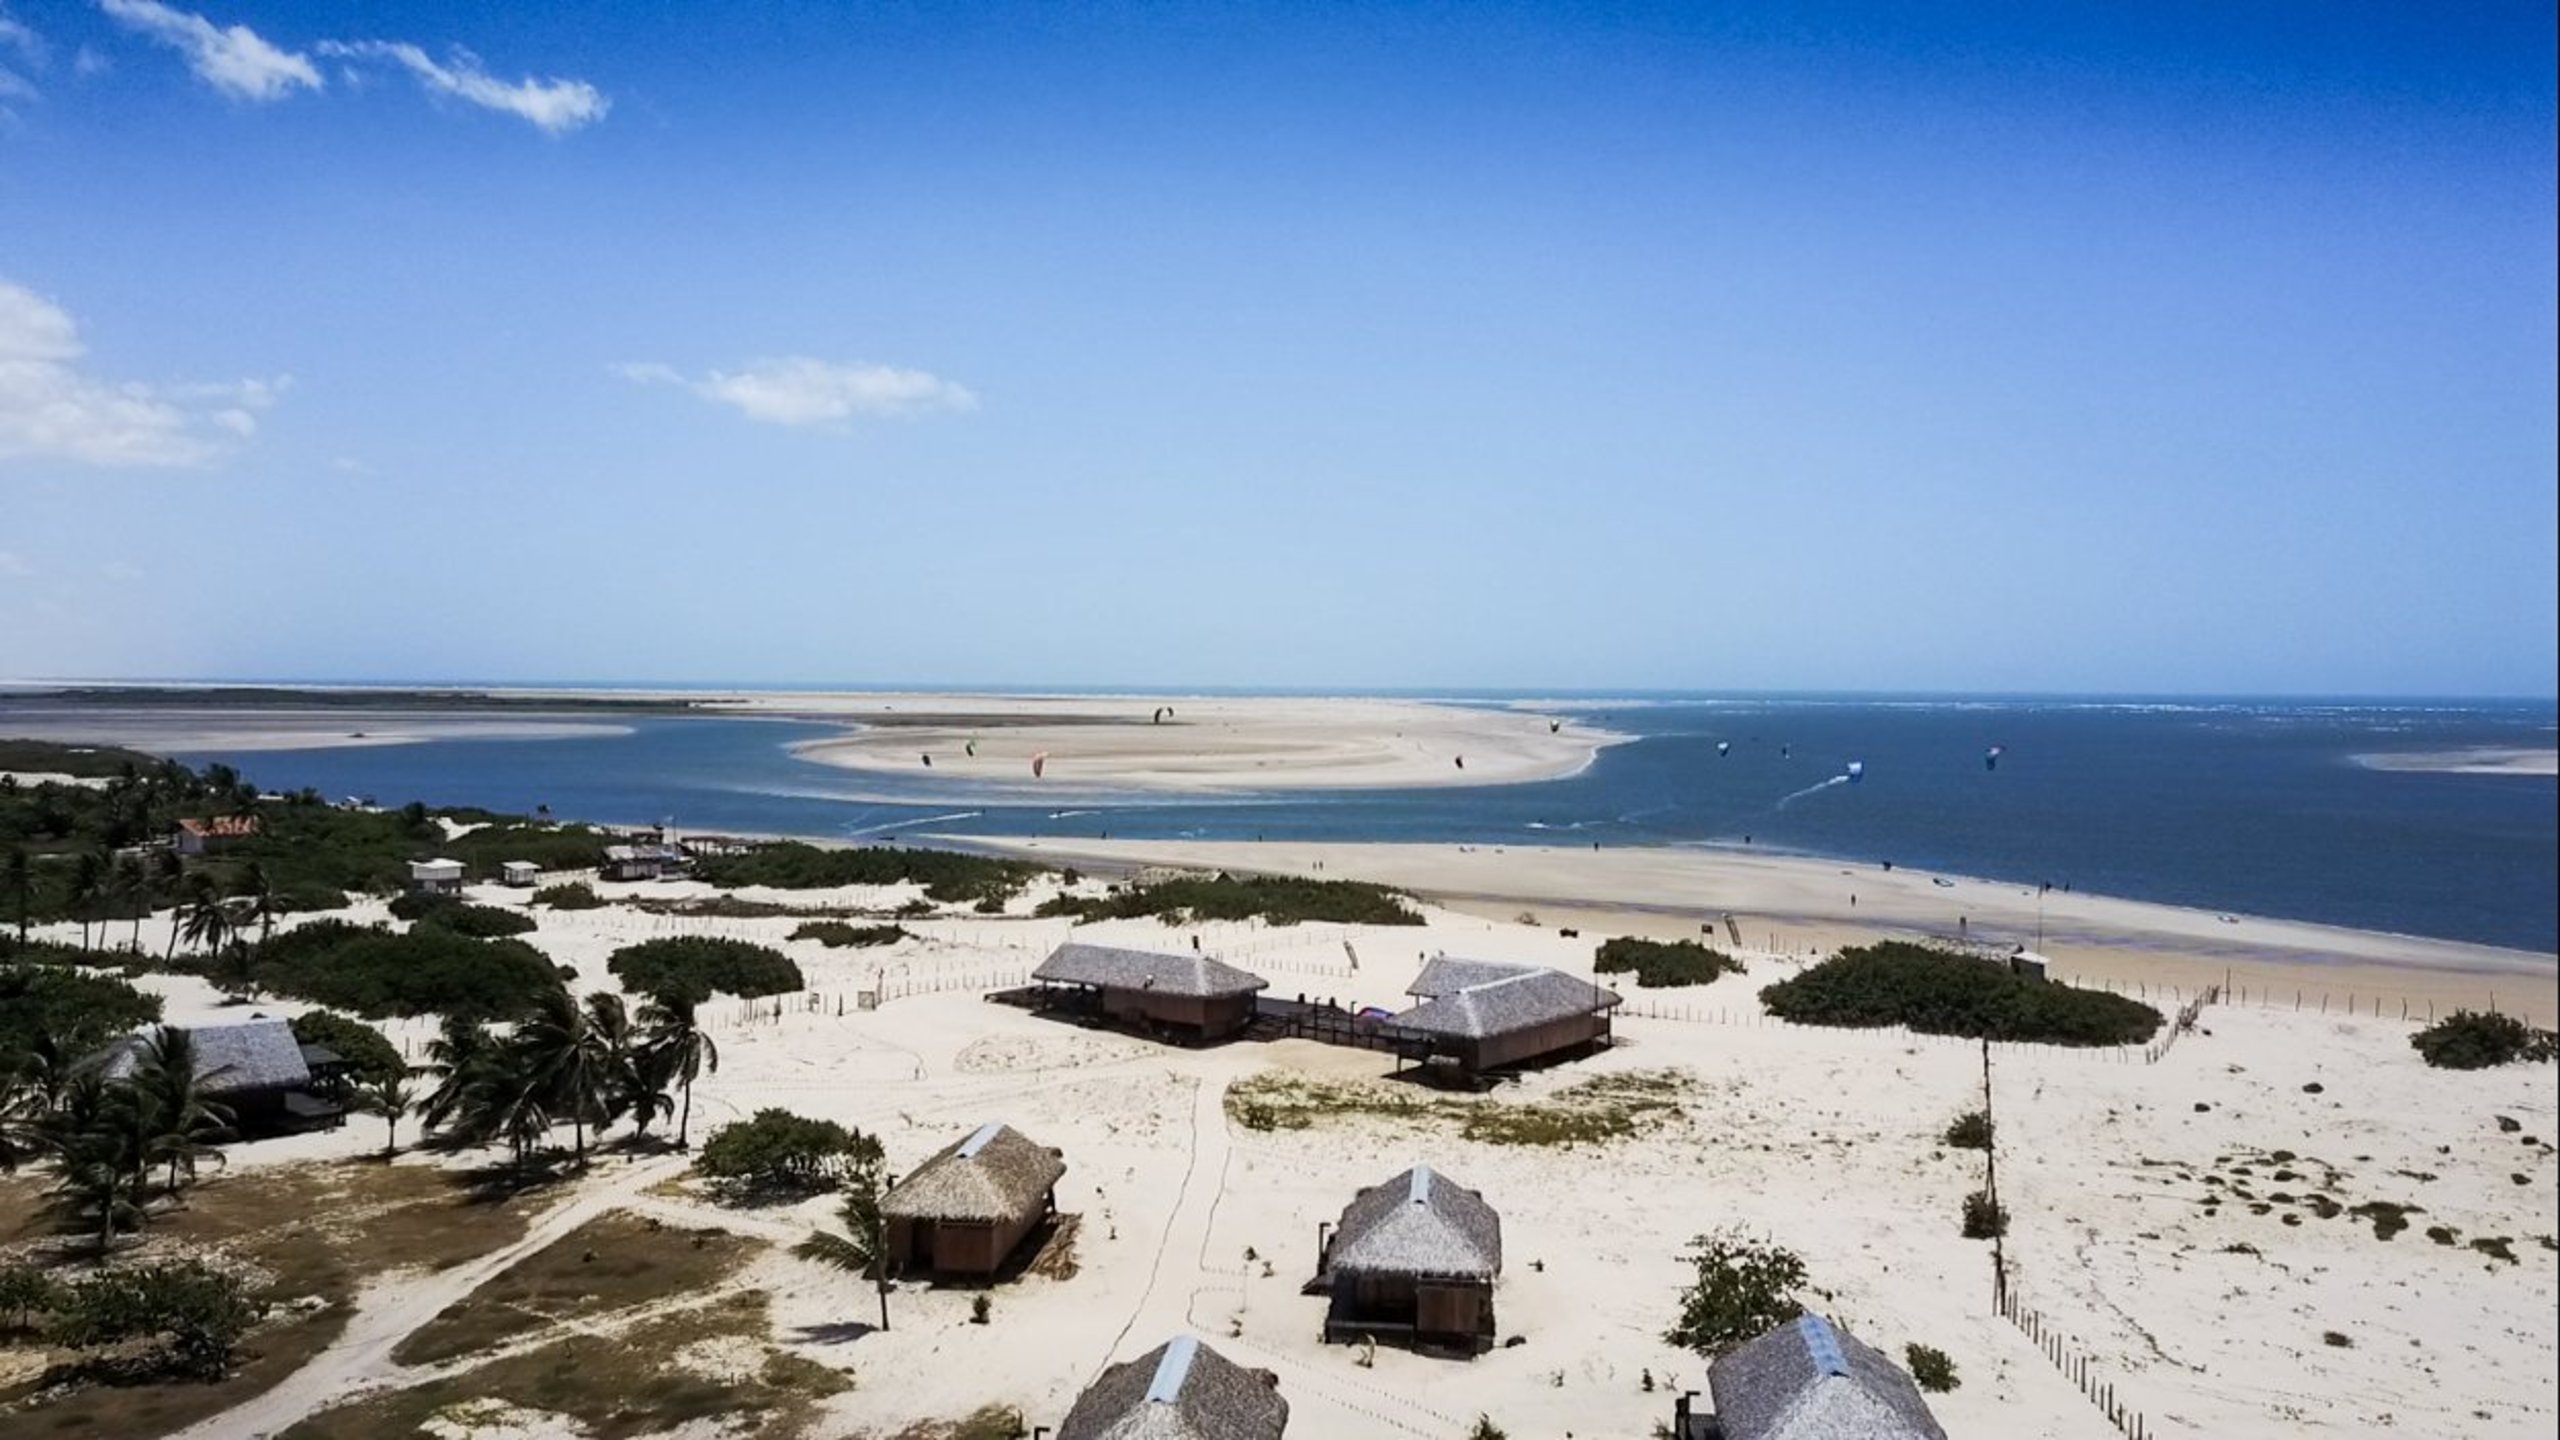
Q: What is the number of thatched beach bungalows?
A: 7